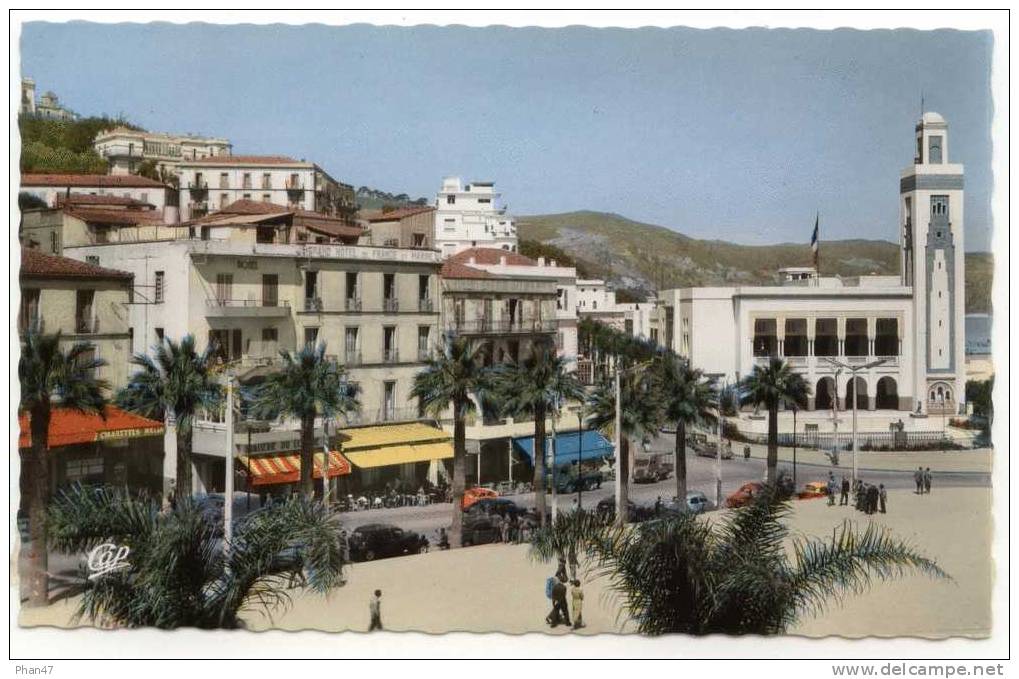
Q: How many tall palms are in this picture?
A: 8